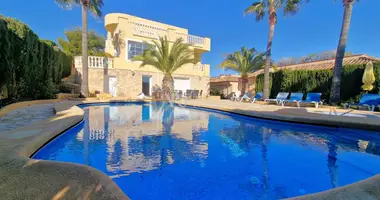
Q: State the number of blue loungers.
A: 6